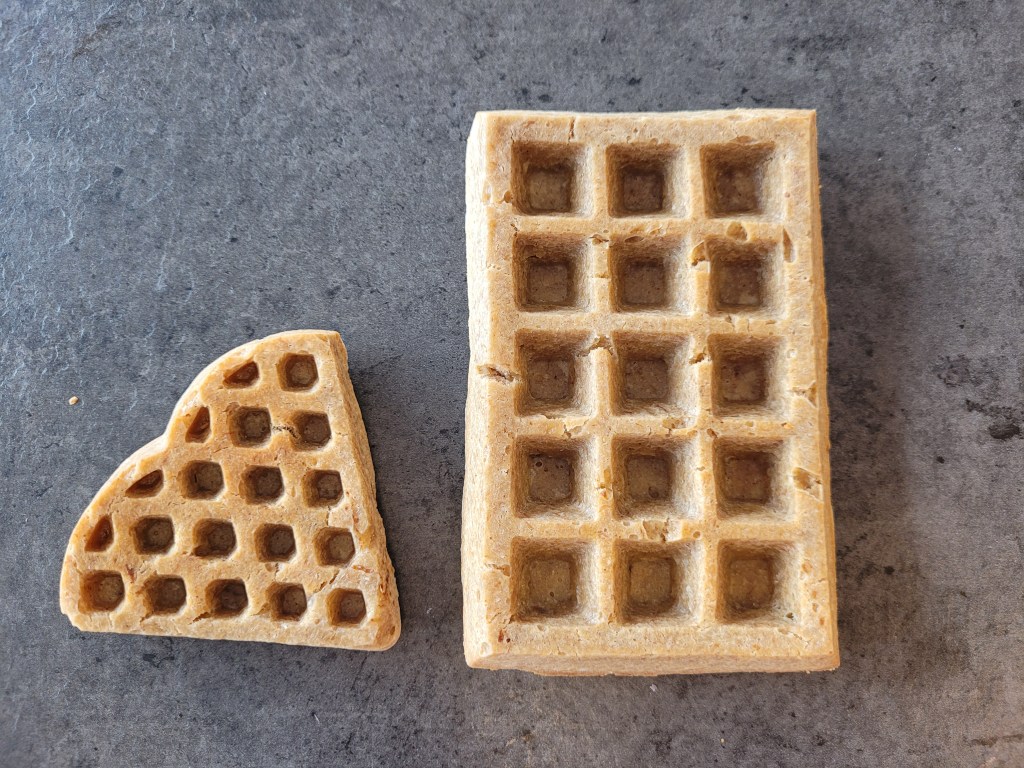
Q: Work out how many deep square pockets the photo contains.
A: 15